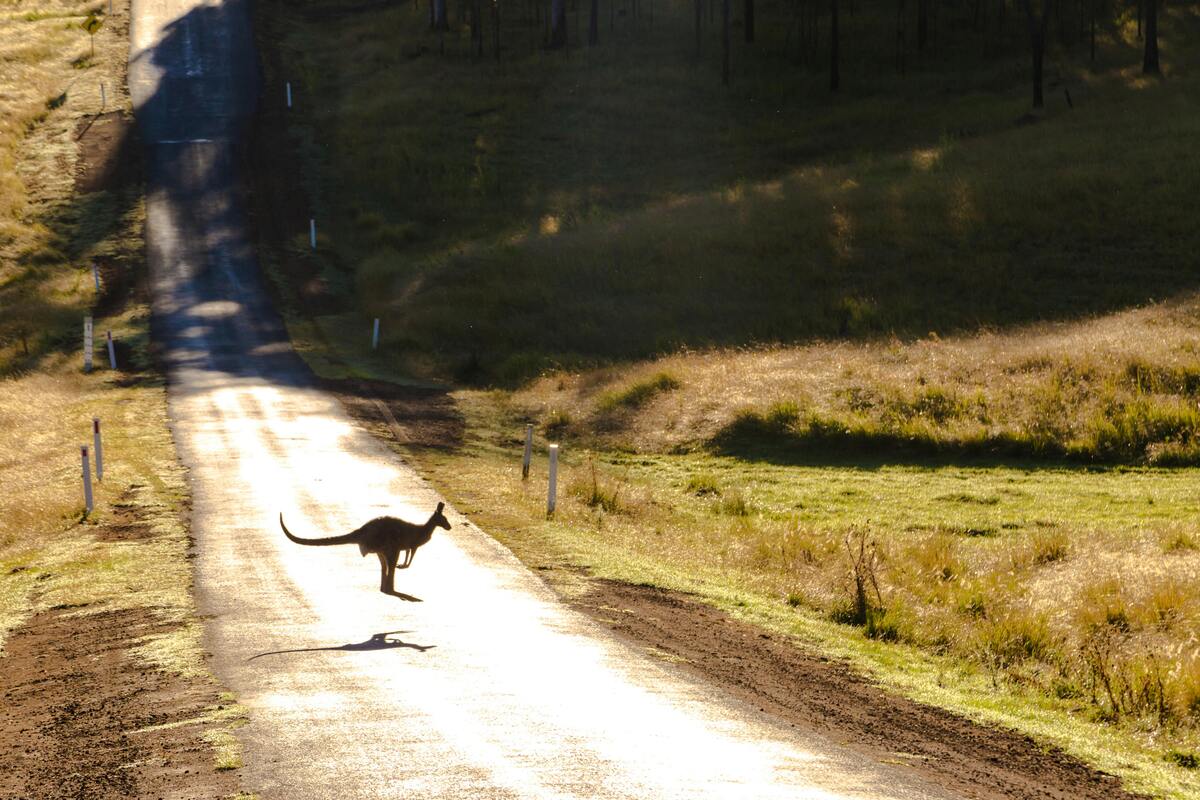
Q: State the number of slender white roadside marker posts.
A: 11